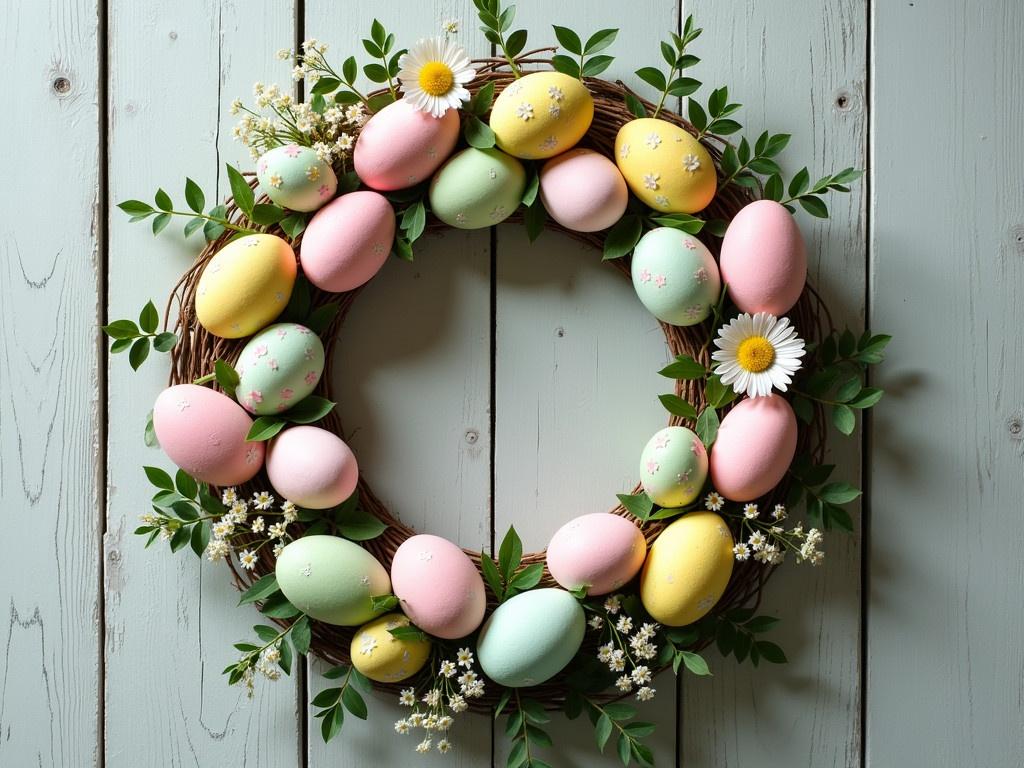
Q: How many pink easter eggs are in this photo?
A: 9